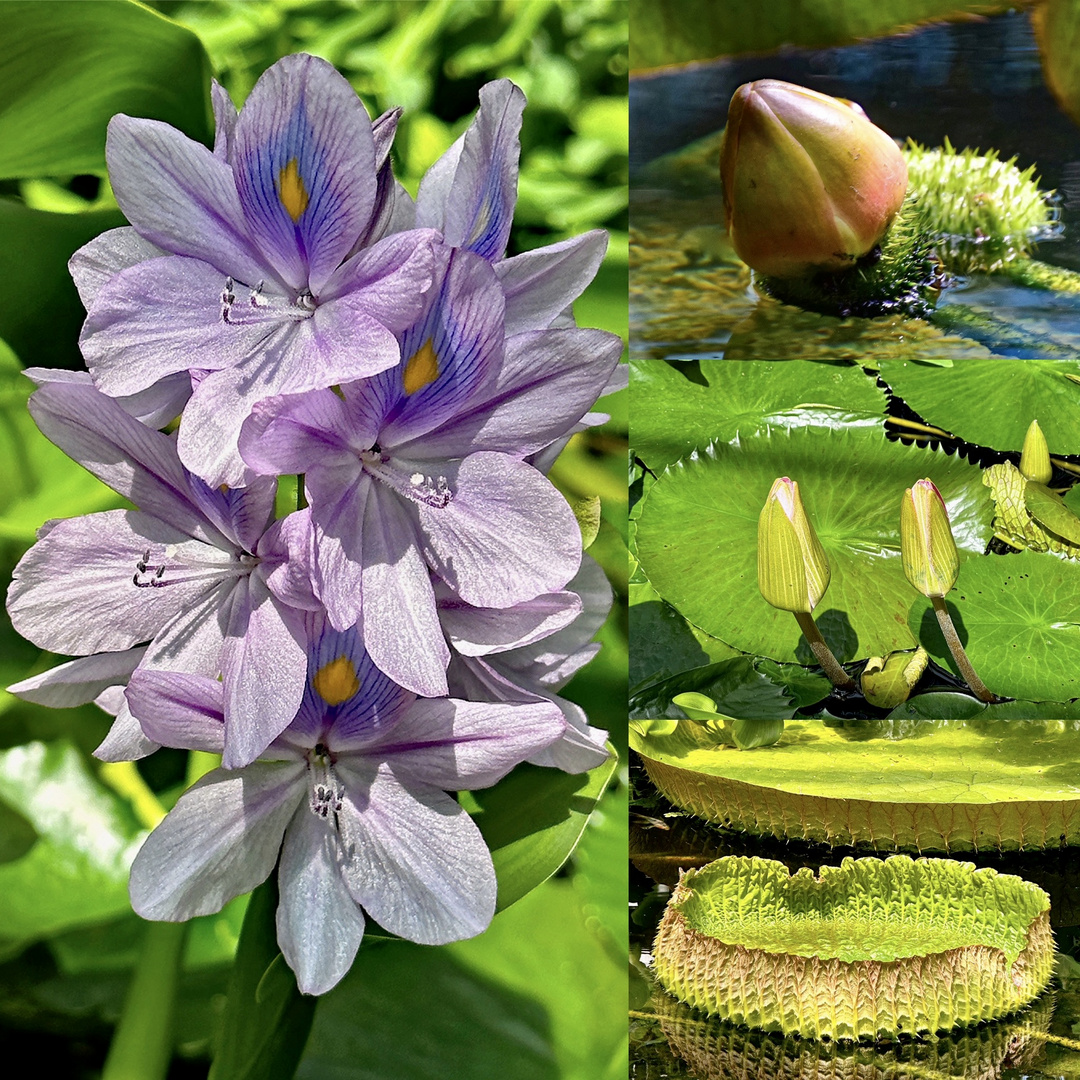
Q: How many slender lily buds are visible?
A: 3